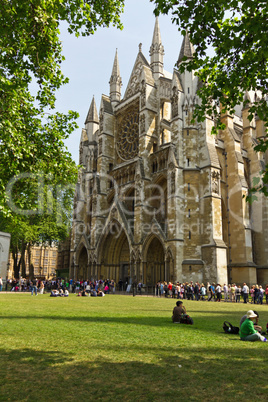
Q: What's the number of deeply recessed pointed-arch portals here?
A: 3